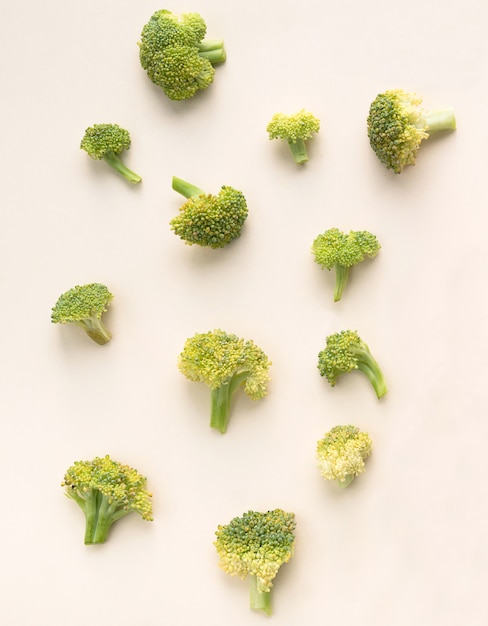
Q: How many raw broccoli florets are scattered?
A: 12